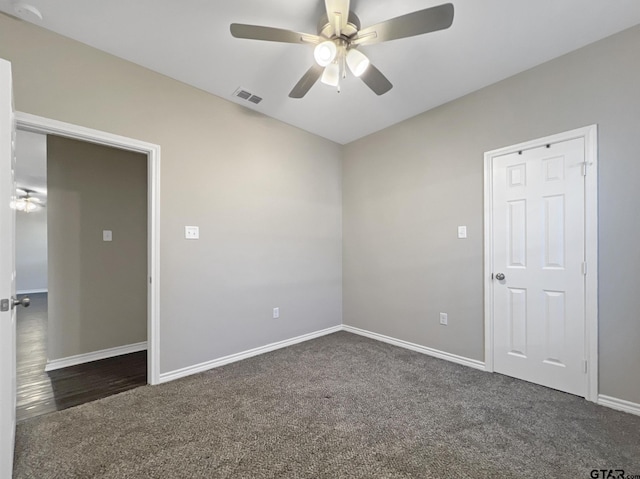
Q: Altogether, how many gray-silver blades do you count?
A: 5